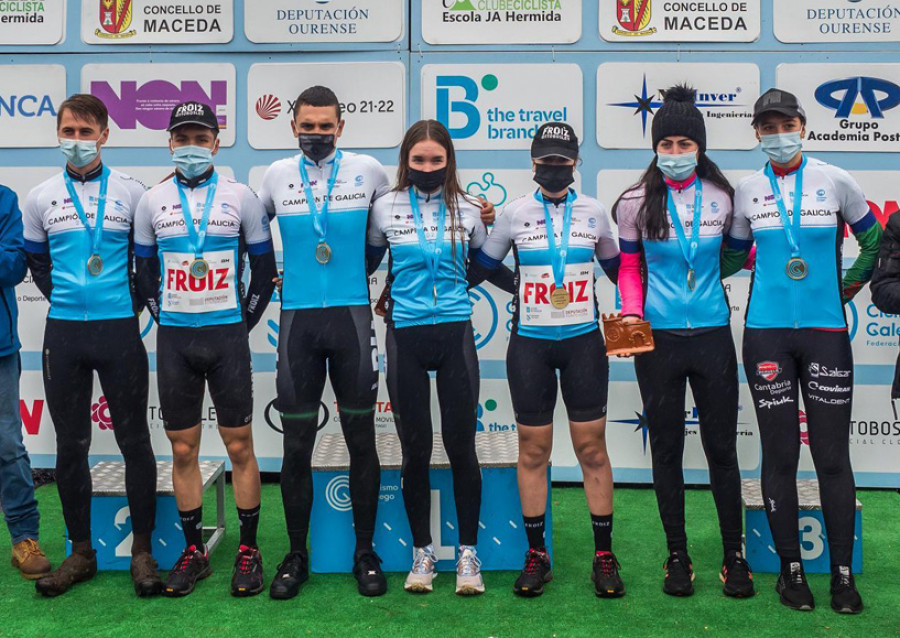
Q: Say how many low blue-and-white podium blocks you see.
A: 3